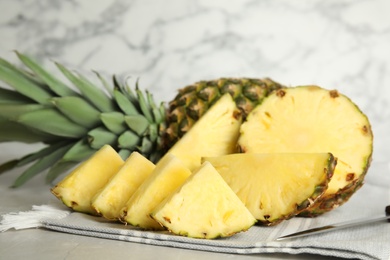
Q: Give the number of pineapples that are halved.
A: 1